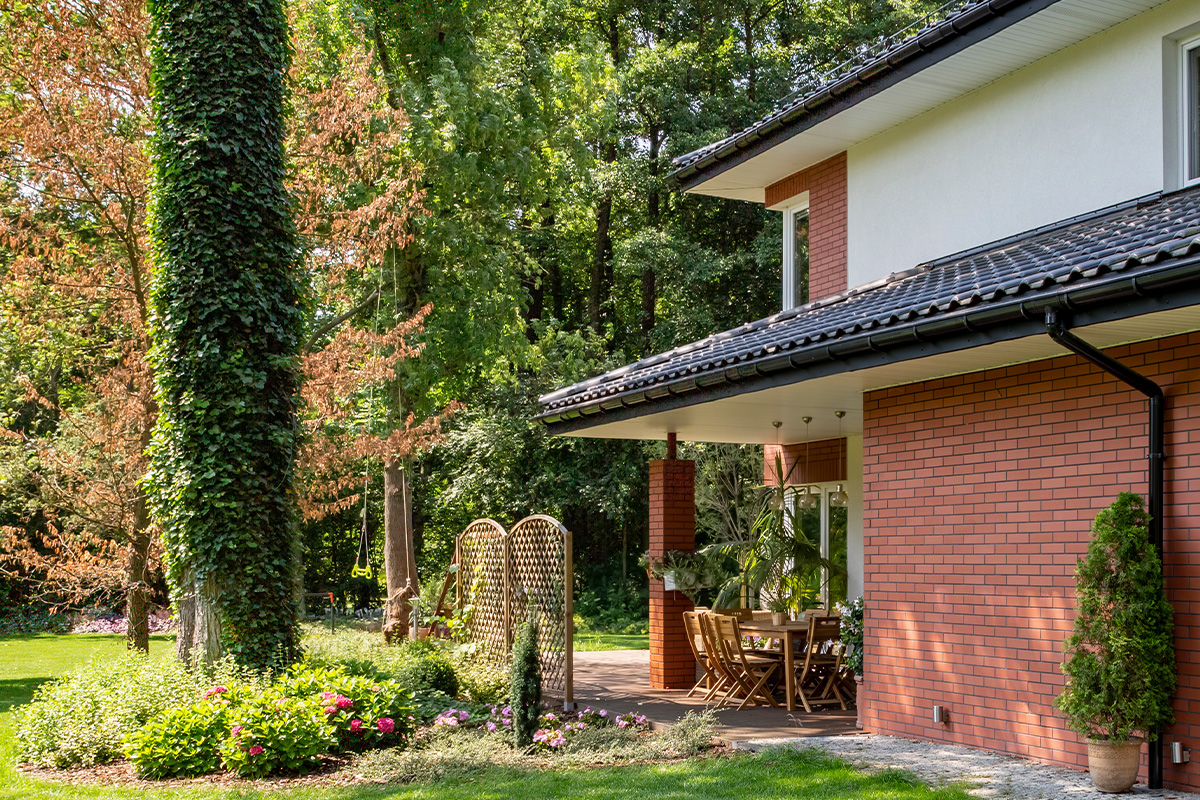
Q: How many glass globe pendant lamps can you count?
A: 3